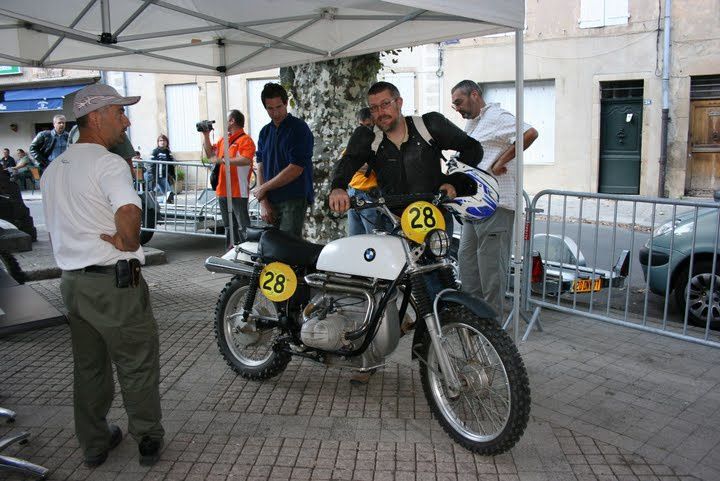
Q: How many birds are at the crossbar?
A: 0